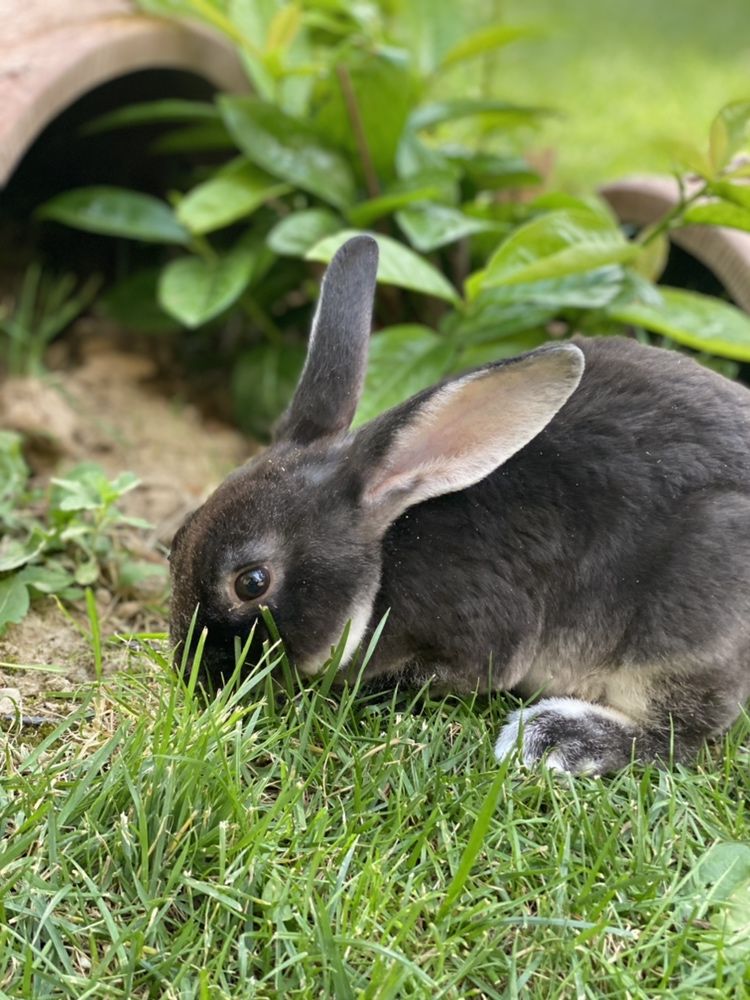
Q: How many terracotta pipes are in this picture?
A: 2